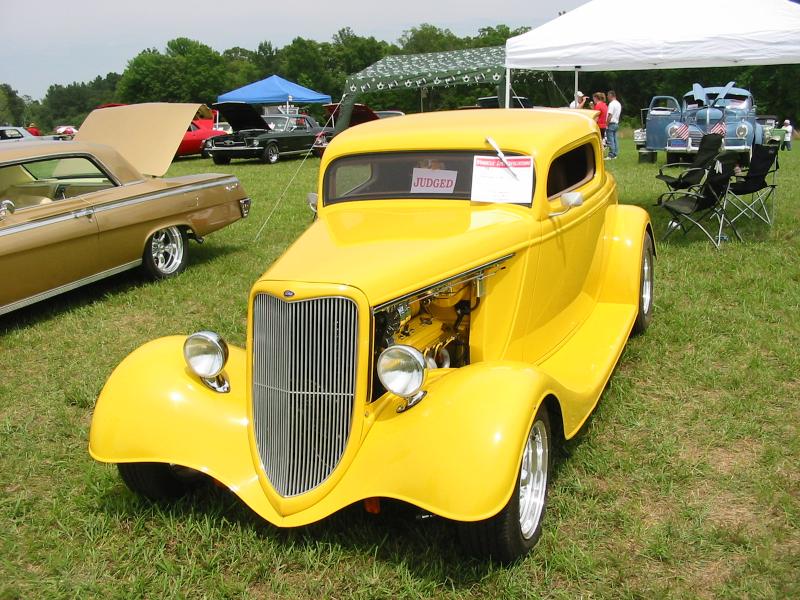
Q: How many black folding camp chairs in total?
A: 3